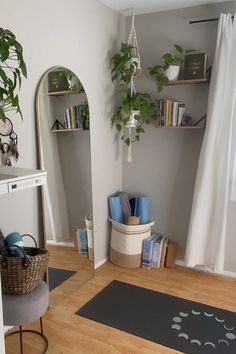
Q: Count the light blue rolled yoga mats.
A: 2